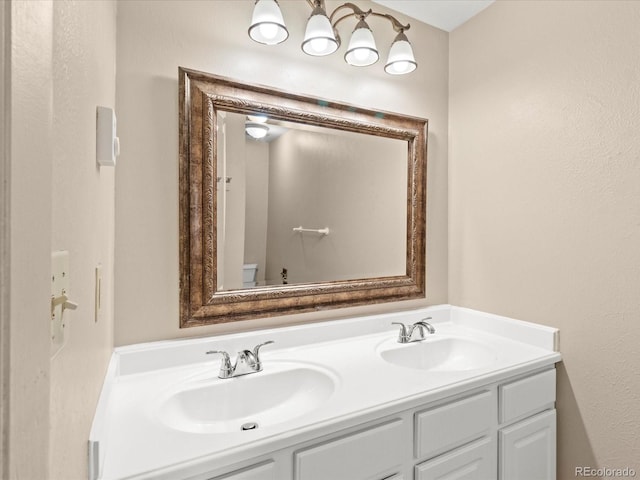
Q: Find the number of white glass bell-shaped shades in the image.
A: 4